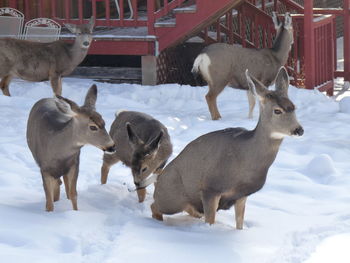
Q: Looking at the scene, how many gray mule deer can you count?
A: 5